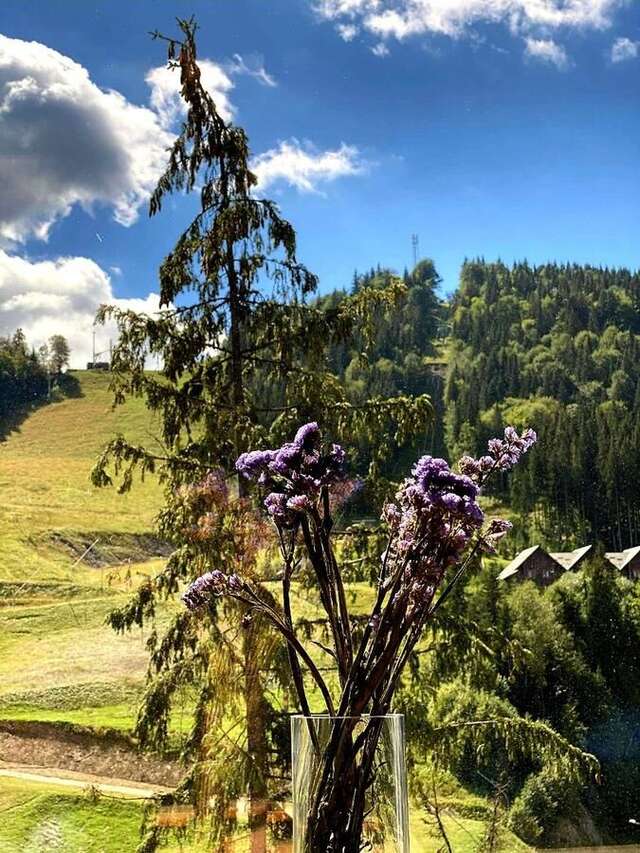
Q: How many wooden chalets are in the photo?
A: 3